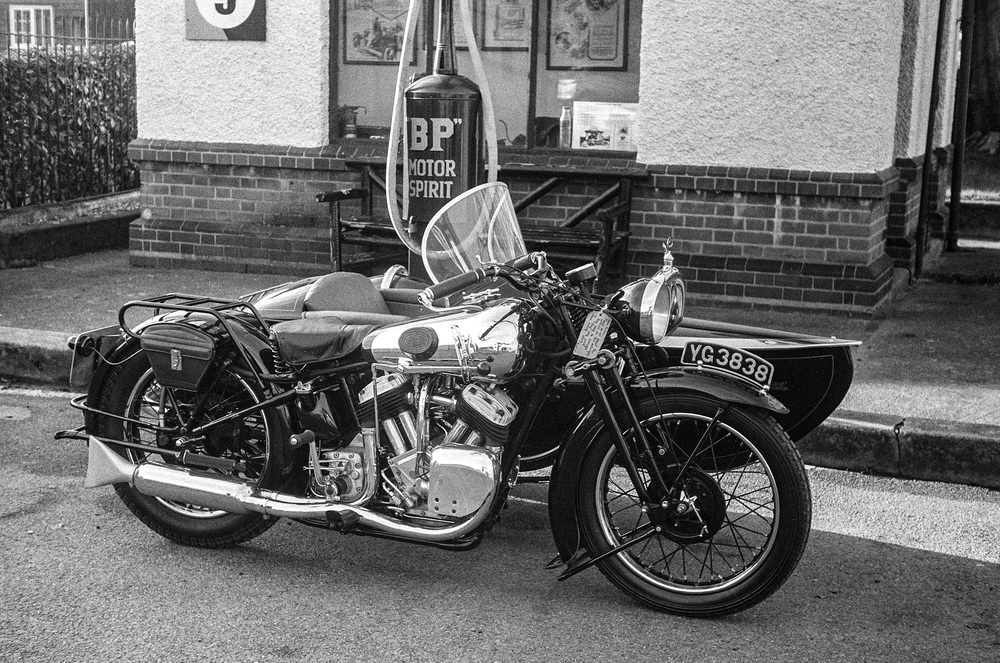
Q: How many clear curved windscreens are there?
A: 1